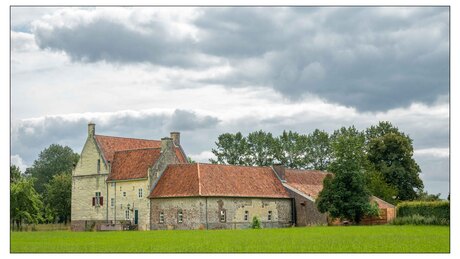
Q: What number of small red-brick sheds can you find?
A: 1